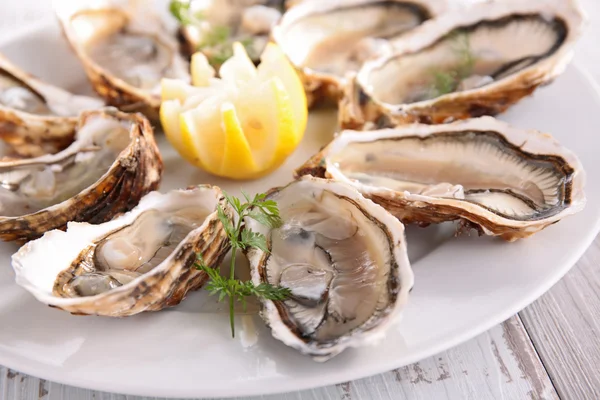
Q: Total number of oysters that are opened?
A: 9